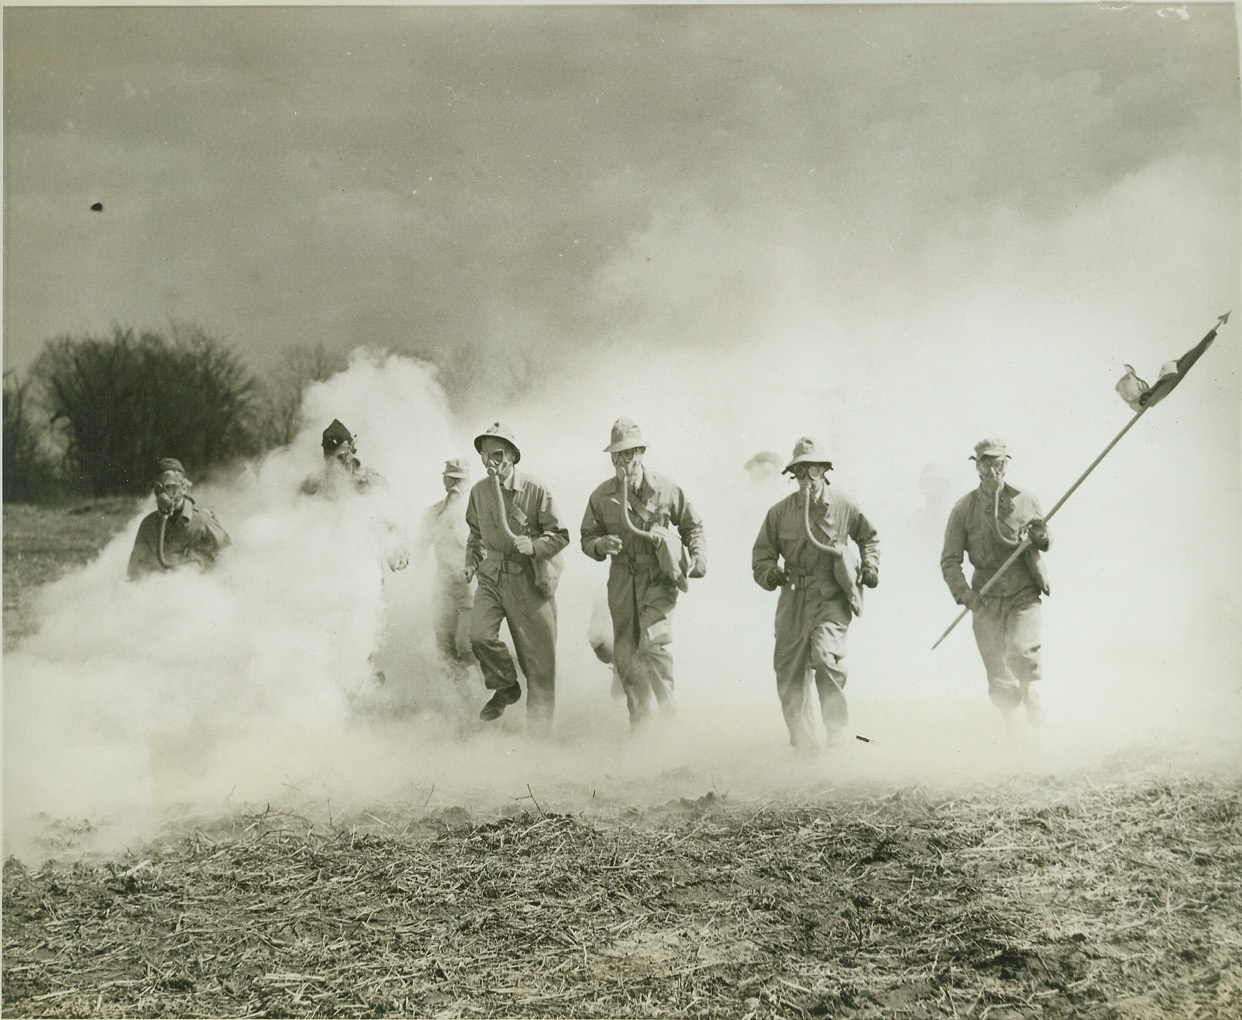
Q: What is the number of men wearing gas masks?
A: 7